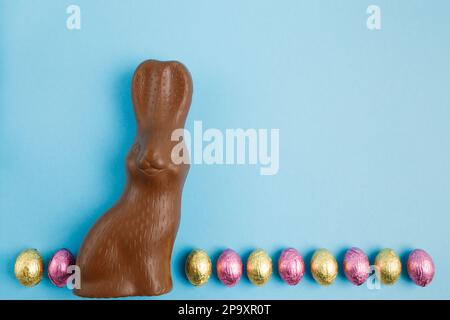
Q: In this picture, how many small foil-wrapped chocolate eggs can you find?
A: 10